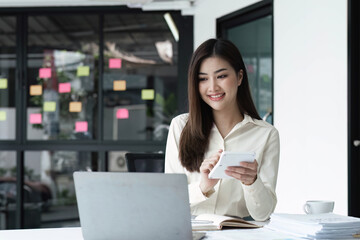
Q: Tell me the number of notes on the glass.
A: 14